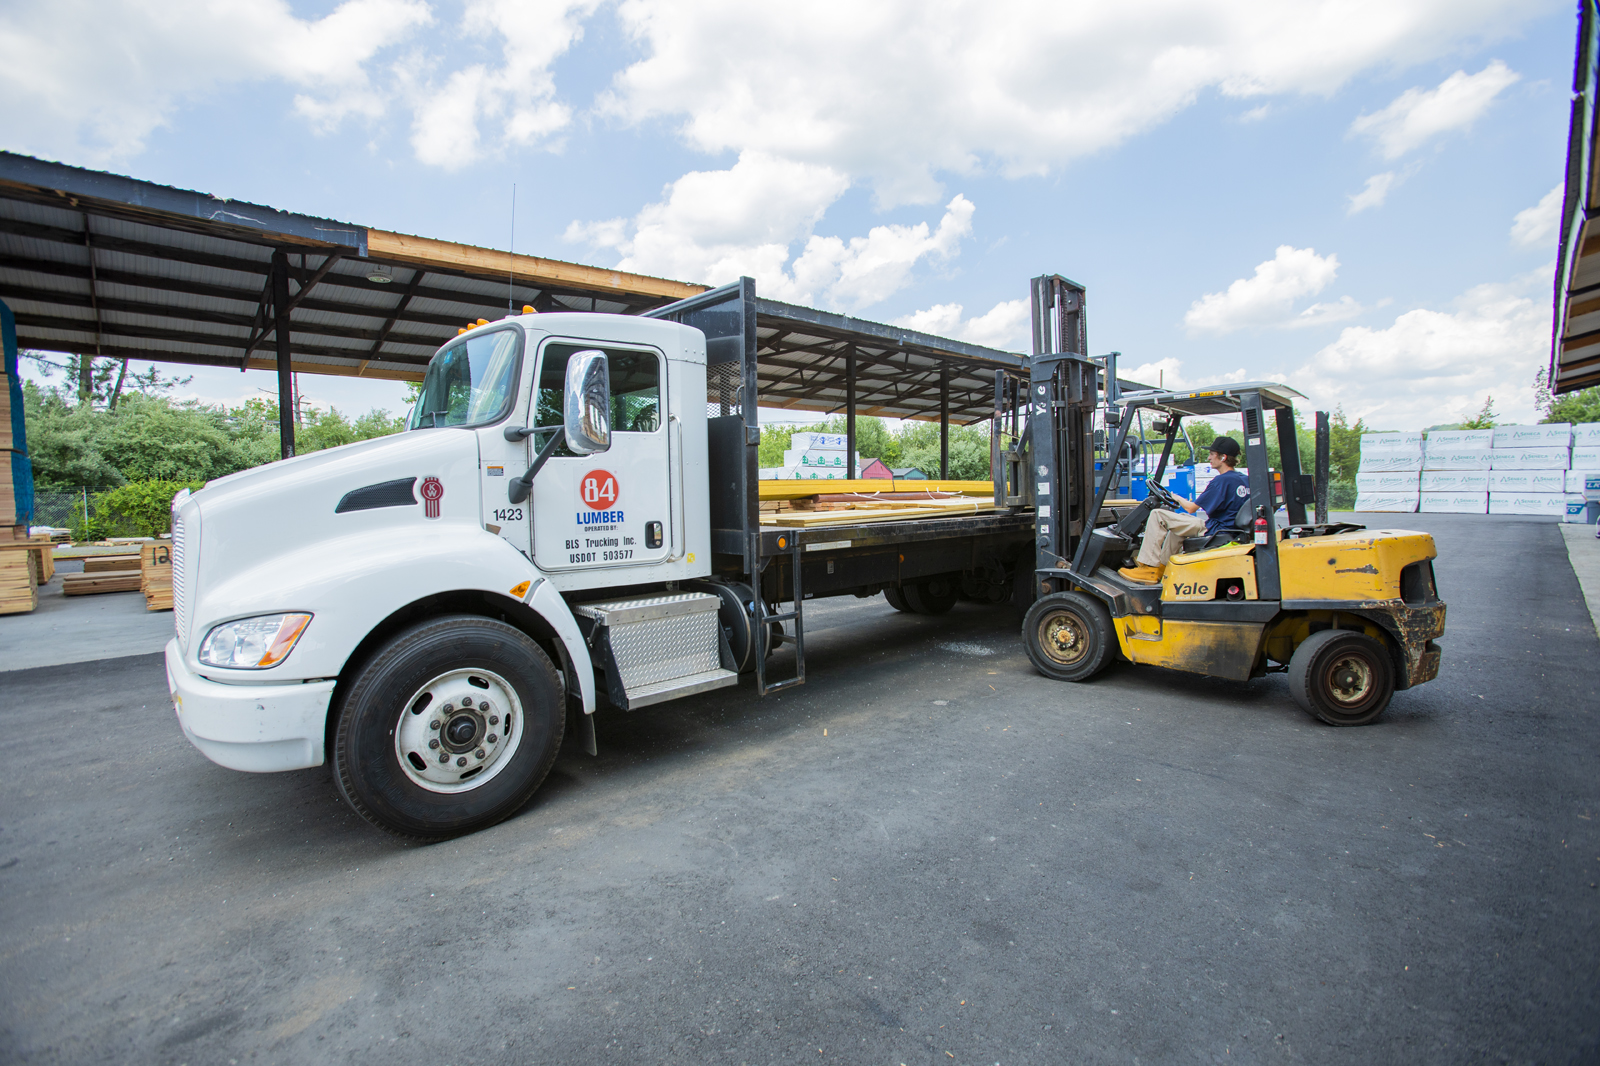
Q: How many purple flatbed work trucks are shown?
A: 0